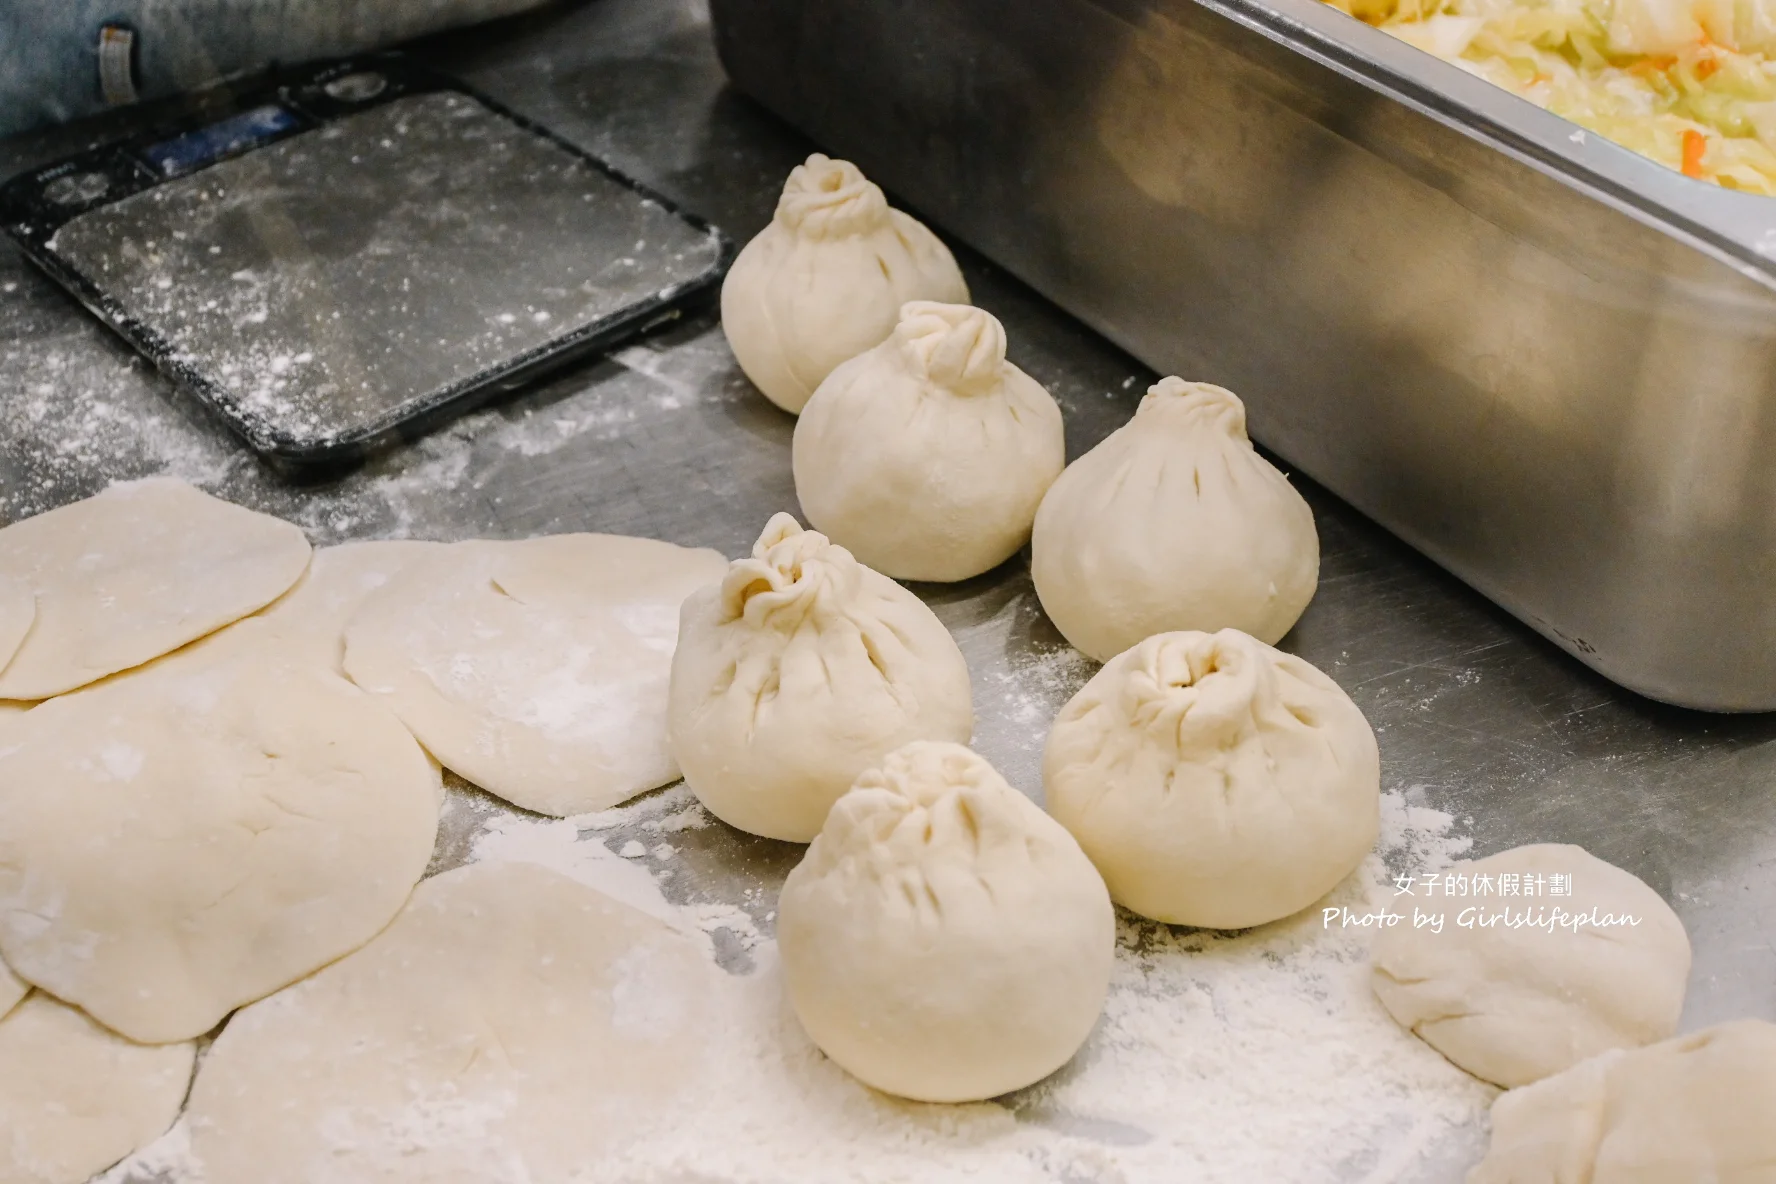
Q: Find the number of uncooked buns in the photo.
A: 6